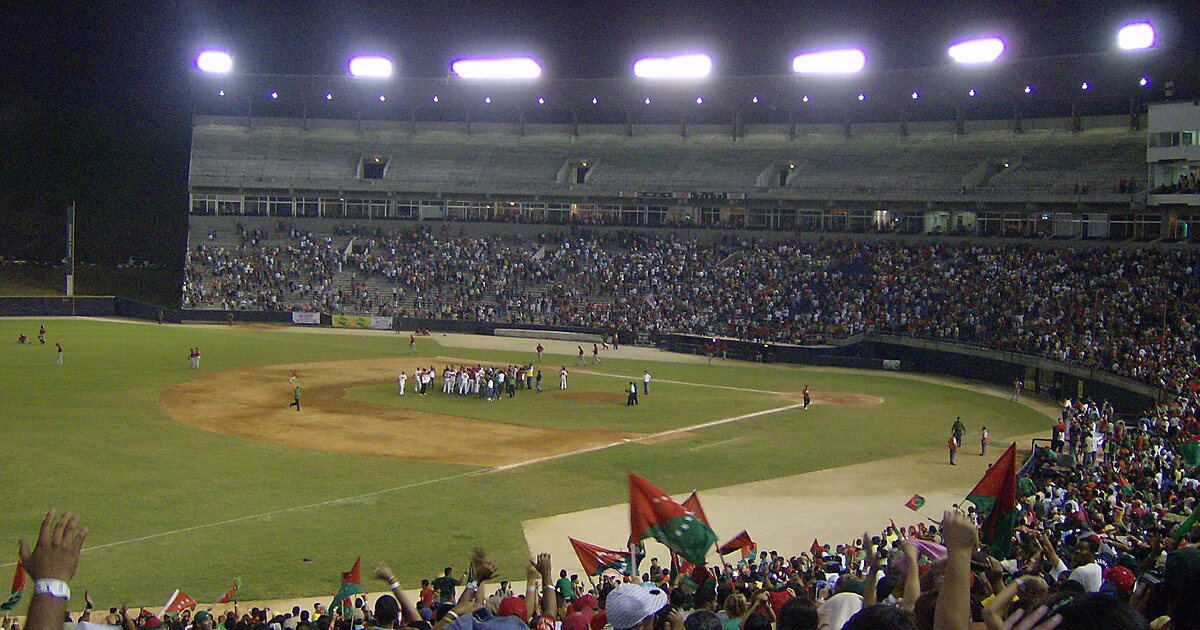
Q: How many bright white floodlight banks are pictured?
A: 7